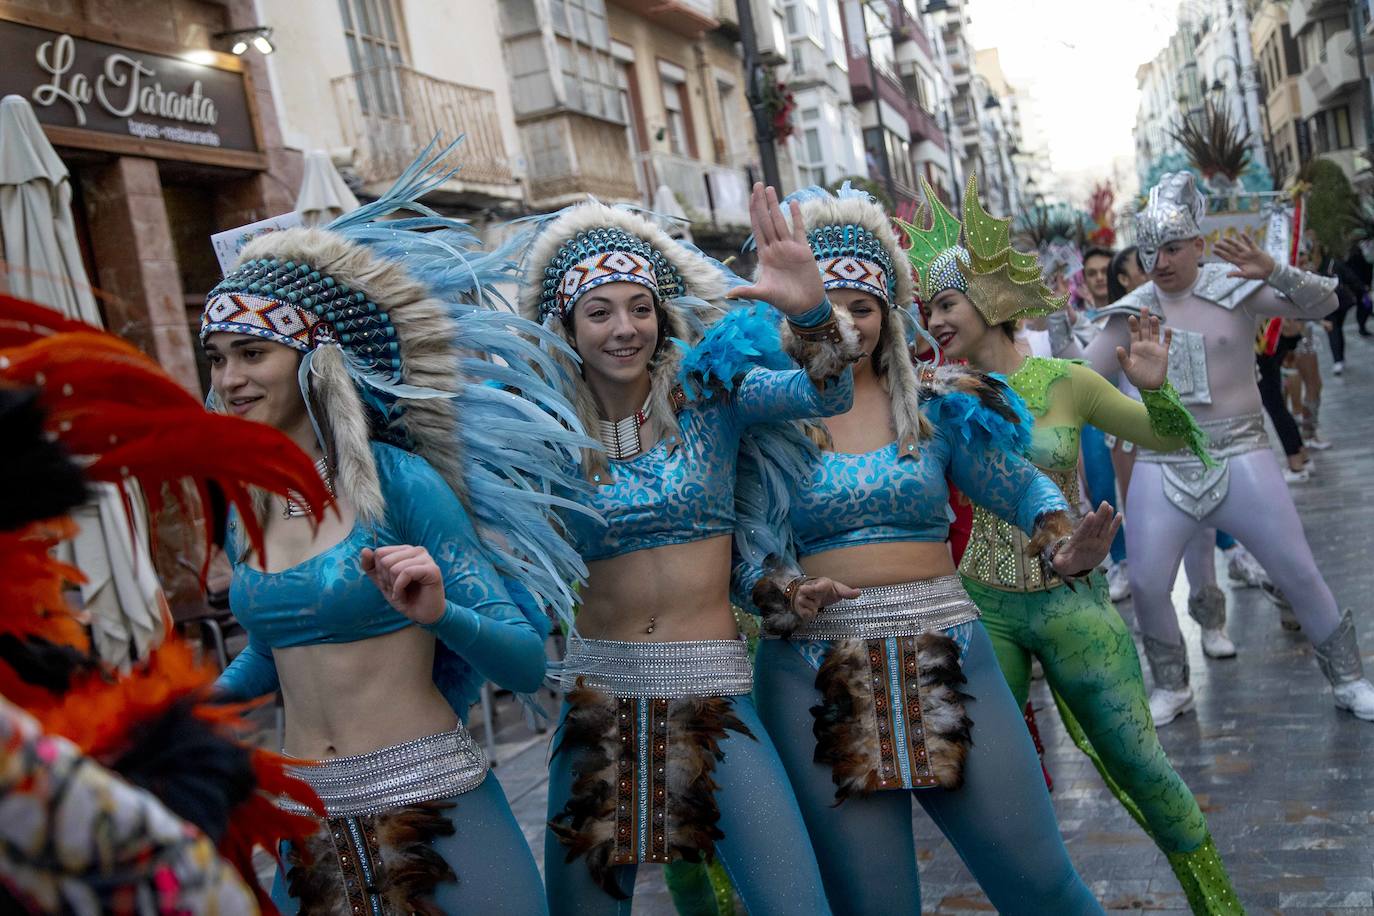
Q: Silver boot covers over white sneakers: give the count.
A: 3